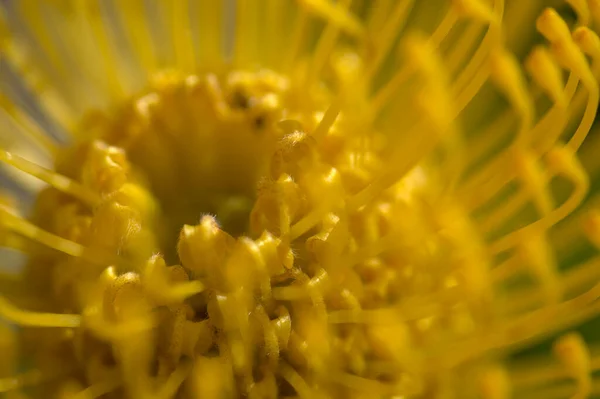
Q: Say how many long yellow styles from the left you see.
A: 3